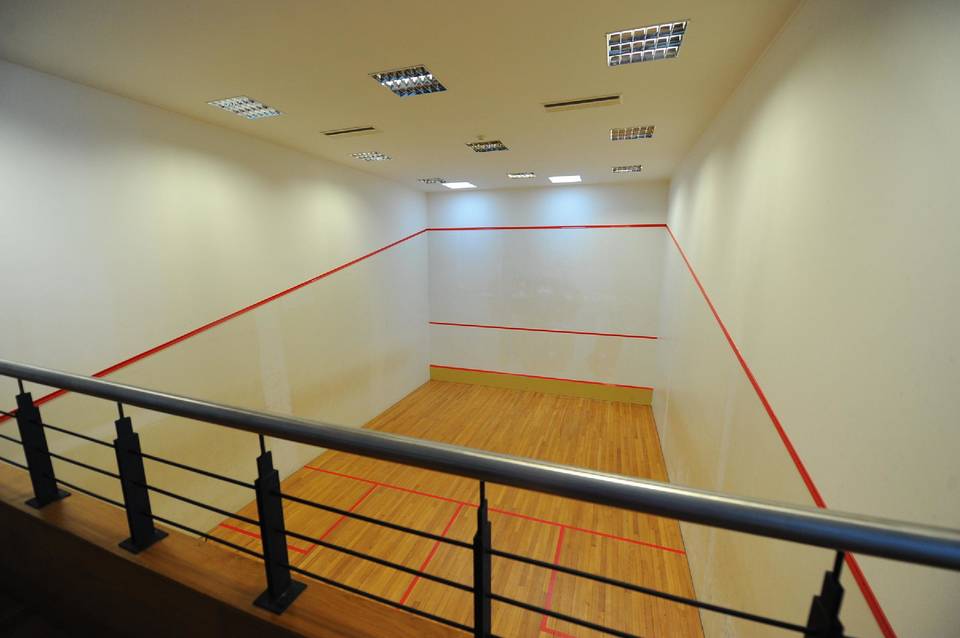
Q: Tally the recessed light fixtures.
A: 11